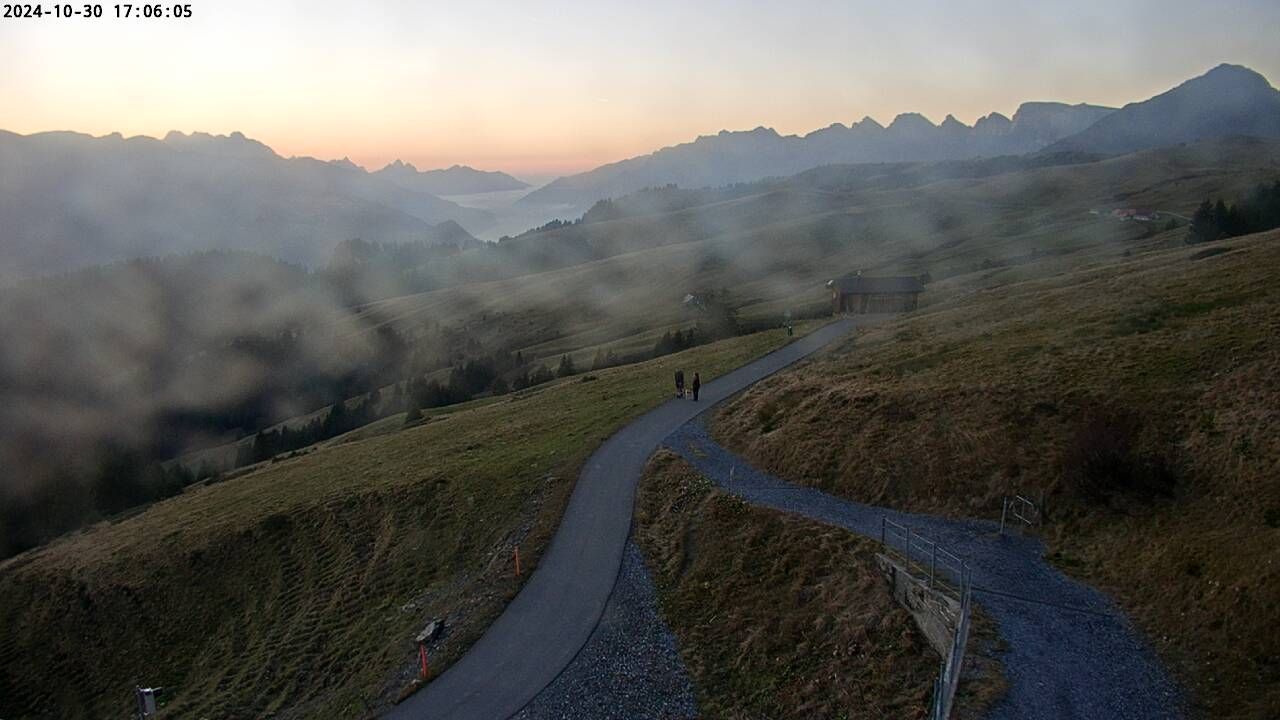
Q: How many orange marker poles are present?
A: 2